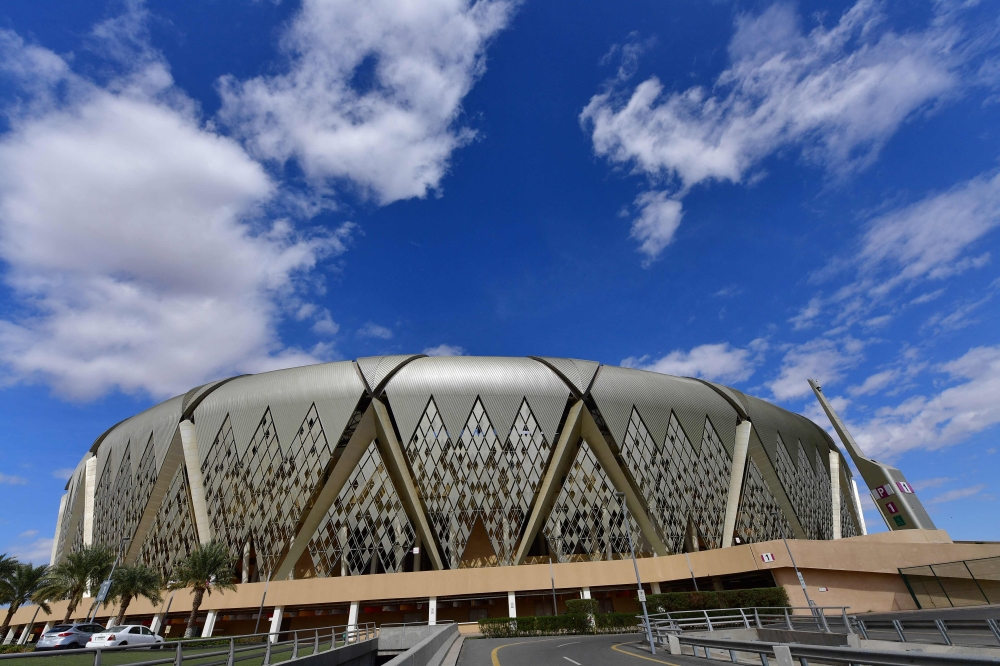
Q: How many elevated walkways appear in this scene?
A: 1